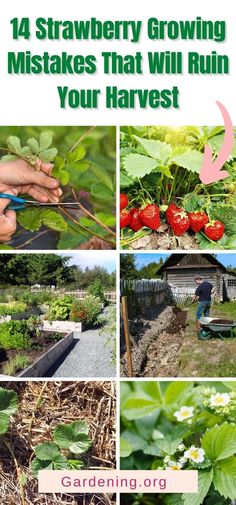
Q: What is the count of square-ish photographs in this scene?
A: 6